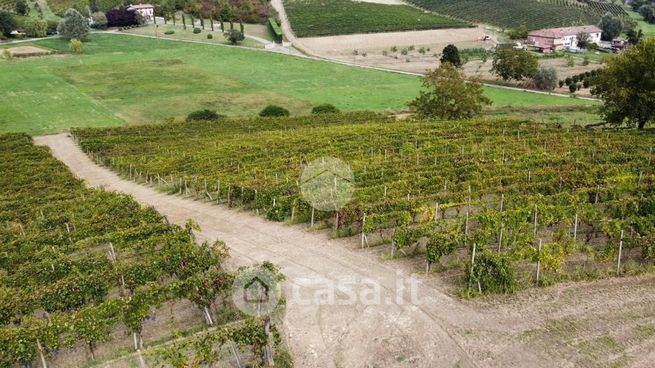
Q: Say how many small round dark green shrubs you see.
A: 3